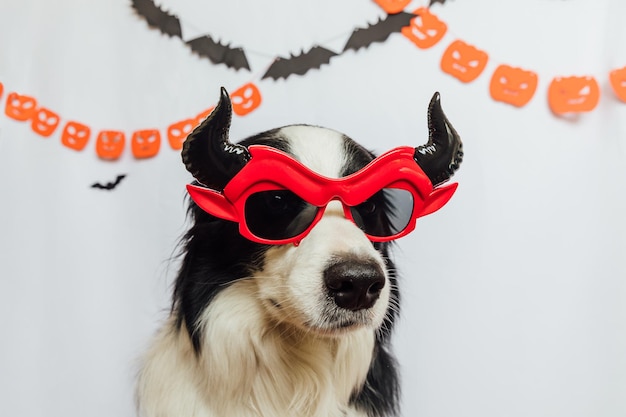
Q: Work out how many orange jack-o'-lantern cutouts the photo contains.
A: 15